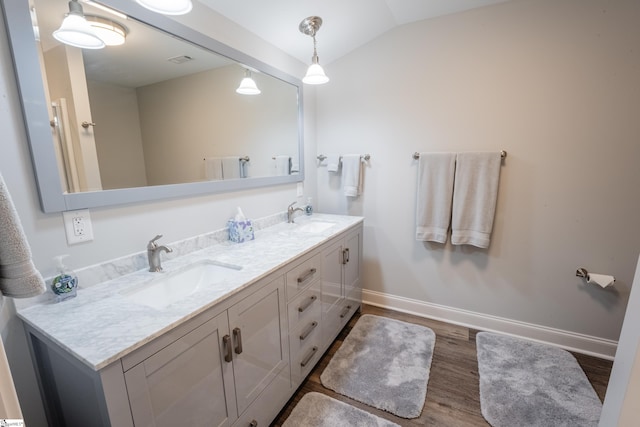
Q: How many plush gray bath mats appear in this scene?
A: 3